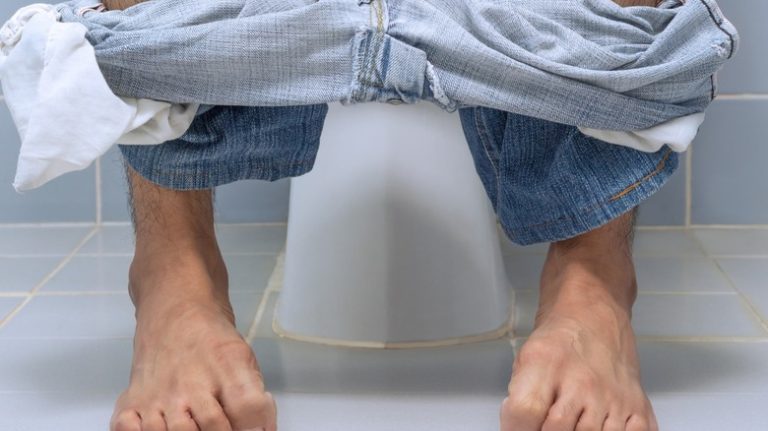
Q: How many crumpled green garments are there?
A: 0